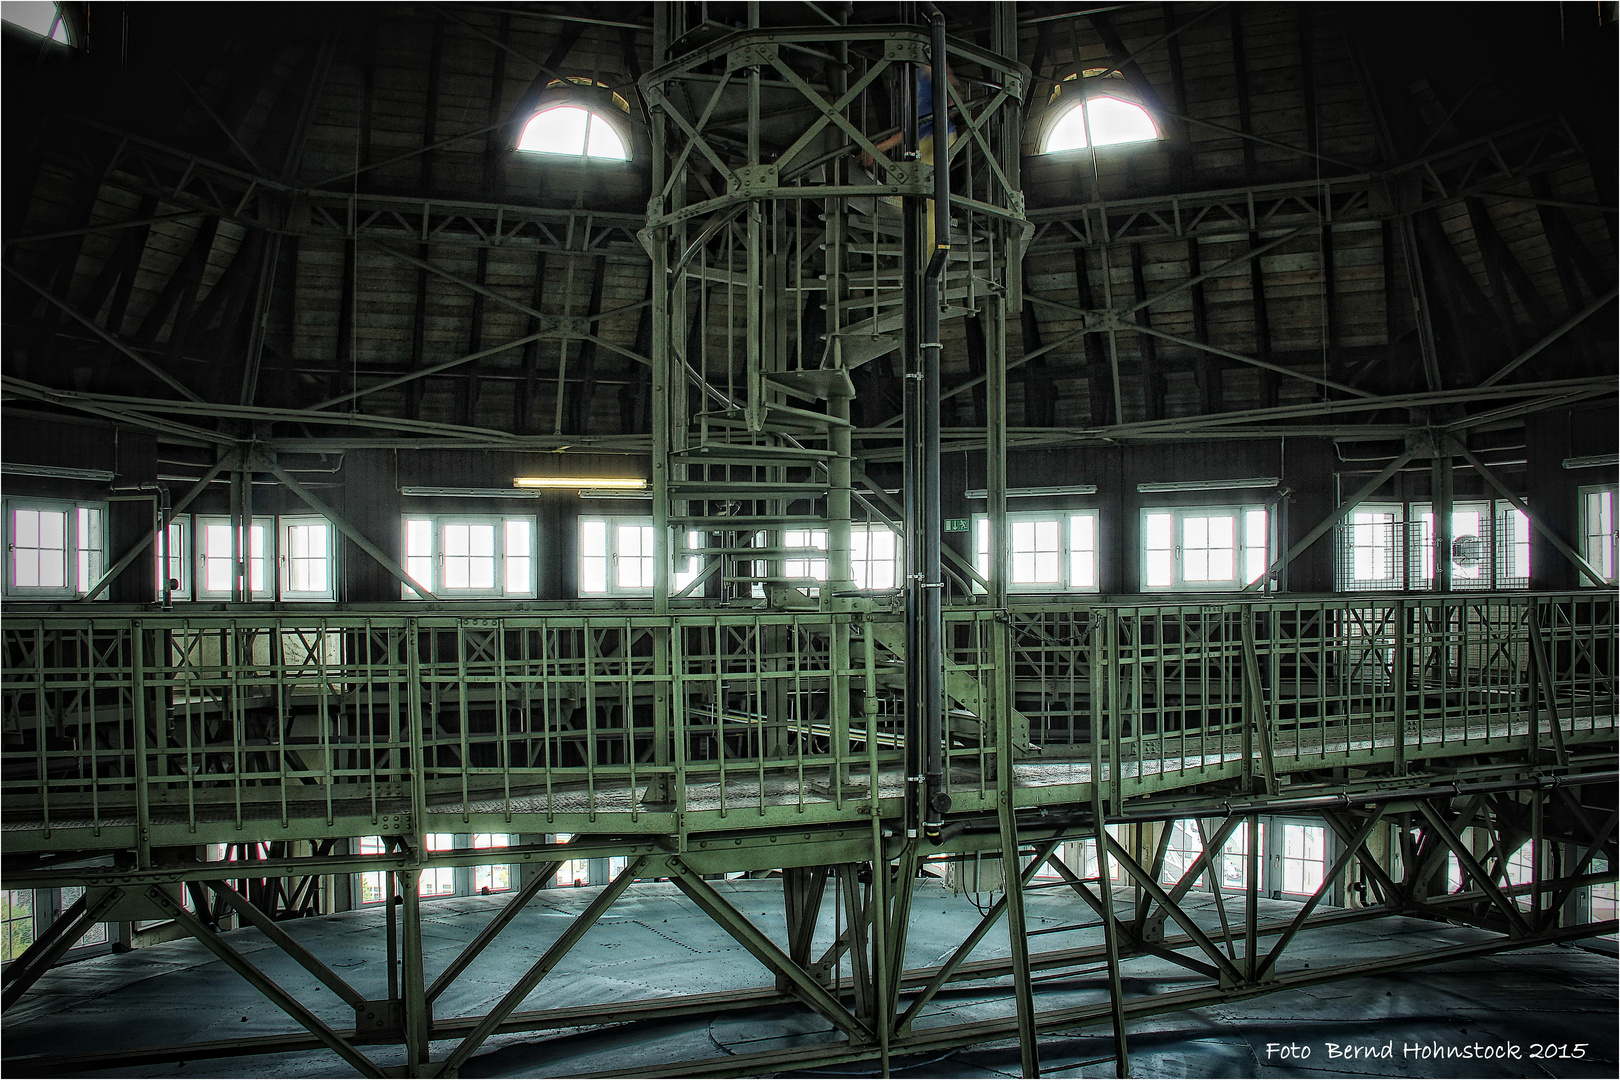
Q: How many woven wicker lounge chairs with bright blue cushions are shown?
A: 0